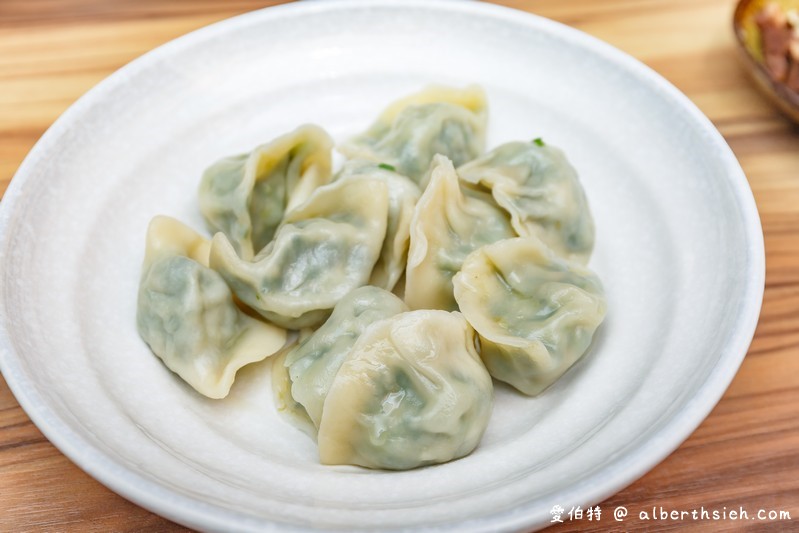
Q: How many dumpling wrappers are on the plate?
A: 10